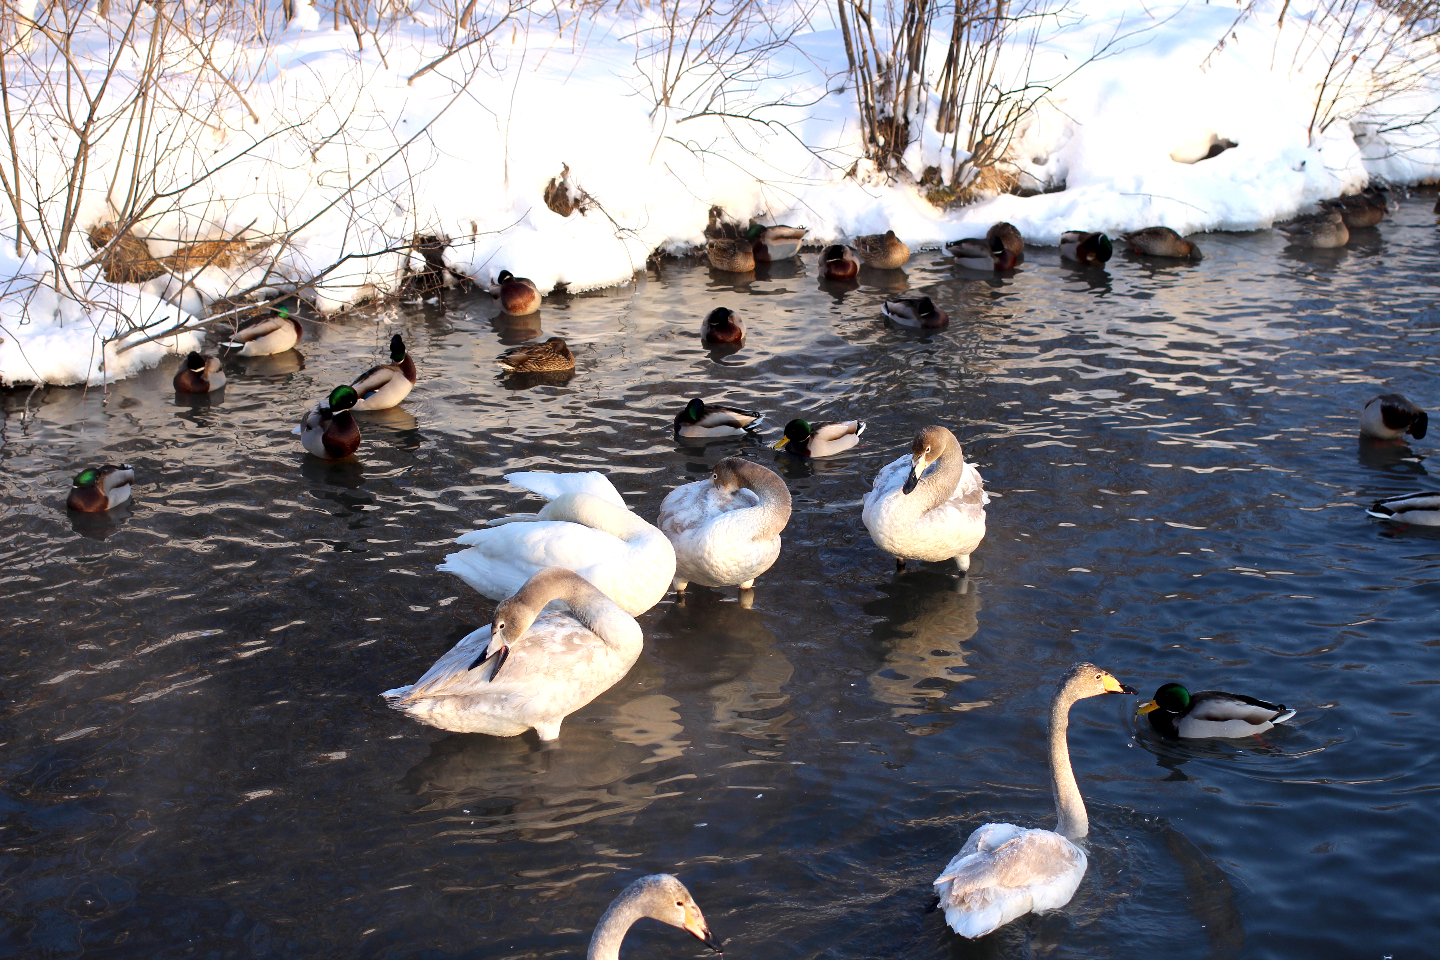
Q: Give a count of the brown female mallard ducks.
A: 7